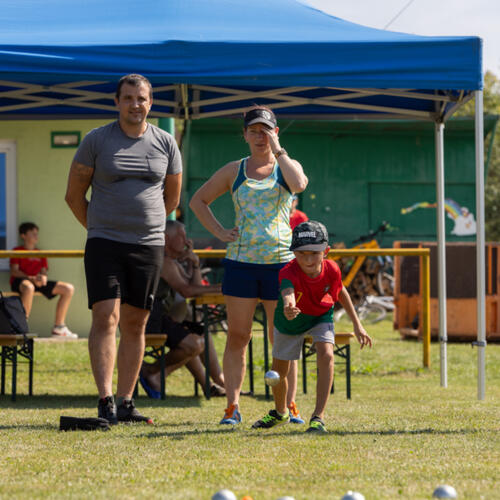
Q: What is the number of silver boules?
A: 5